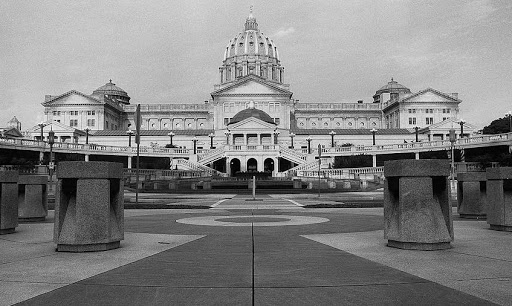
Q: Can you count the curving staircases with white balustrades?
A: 2